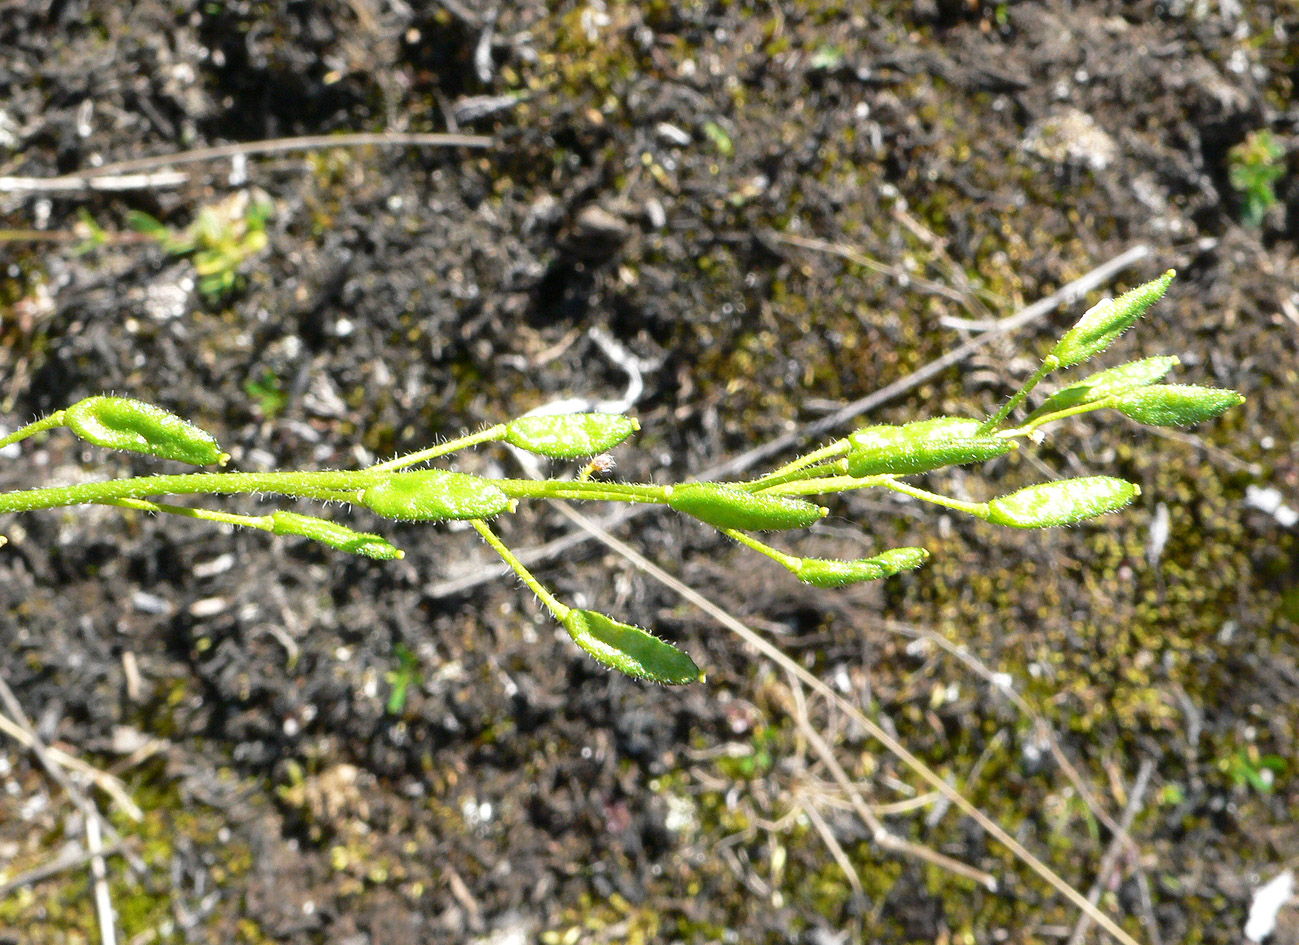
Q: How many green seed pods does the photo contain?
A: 13